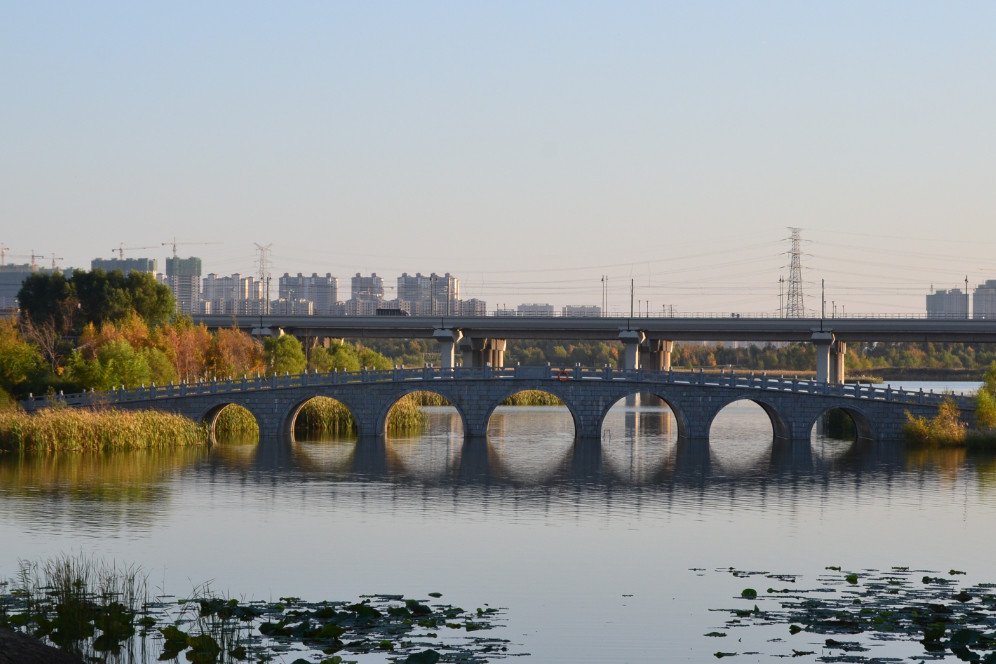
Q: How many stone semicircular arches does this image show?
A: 7